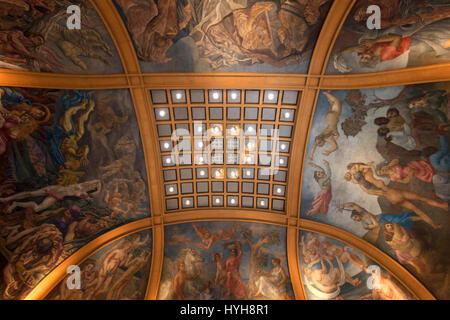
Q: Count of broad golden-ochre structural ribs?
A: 4